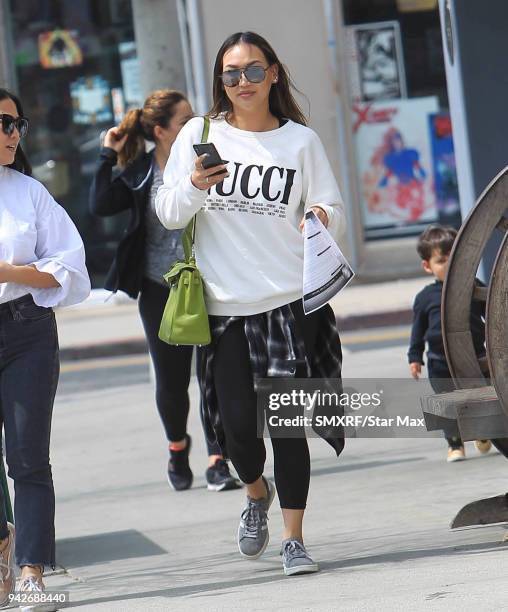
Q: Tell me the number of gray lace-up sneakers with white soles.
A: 2